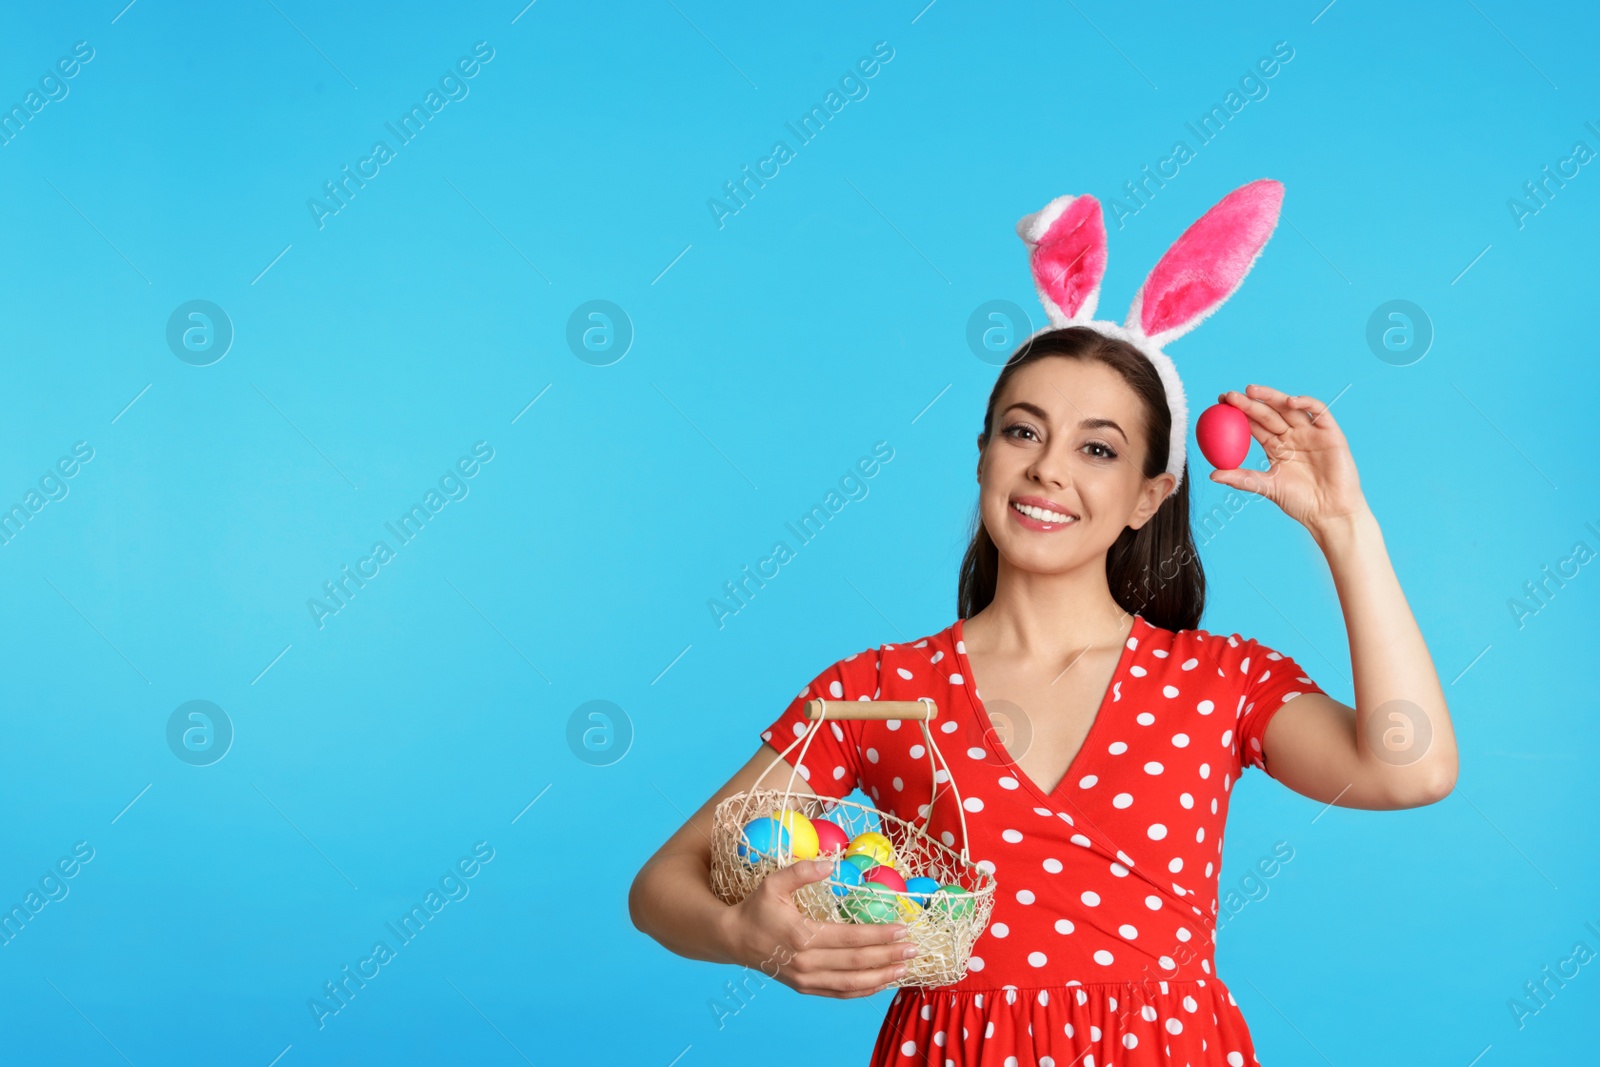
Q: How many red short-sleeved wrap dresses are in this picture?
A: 1